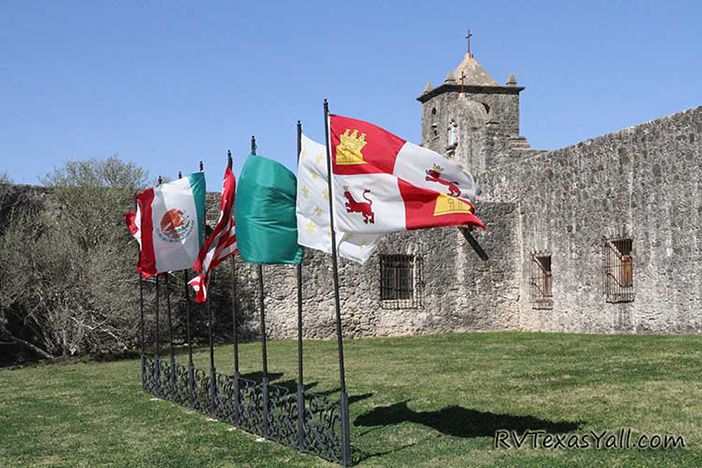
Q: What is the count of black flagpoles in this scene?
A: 9